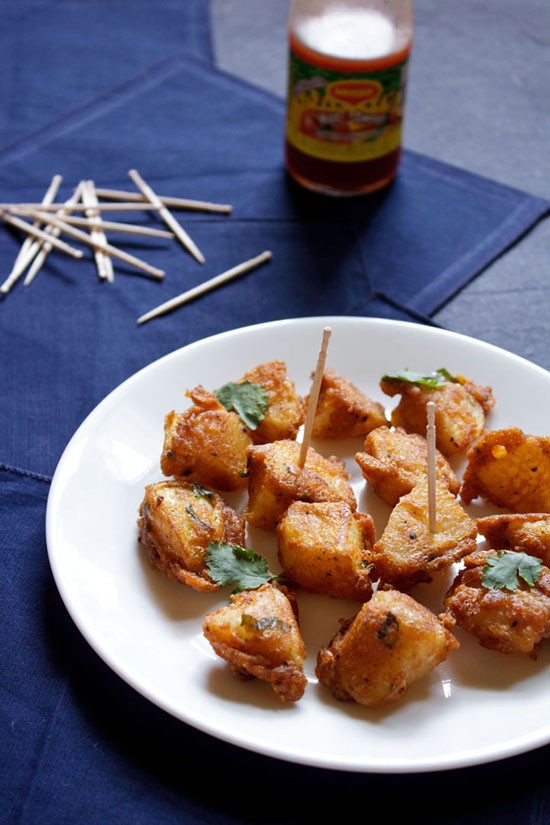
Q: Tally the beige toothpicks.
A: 14